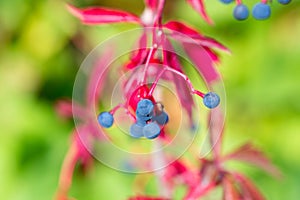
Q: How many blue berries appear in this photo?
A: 11